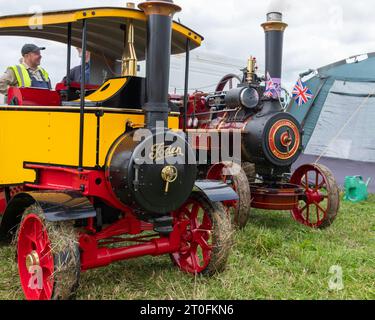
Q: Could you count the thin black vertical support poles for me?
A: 3